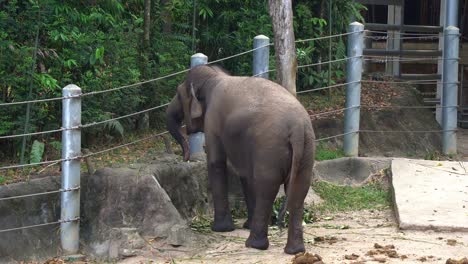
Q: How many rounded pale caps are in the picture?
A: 5